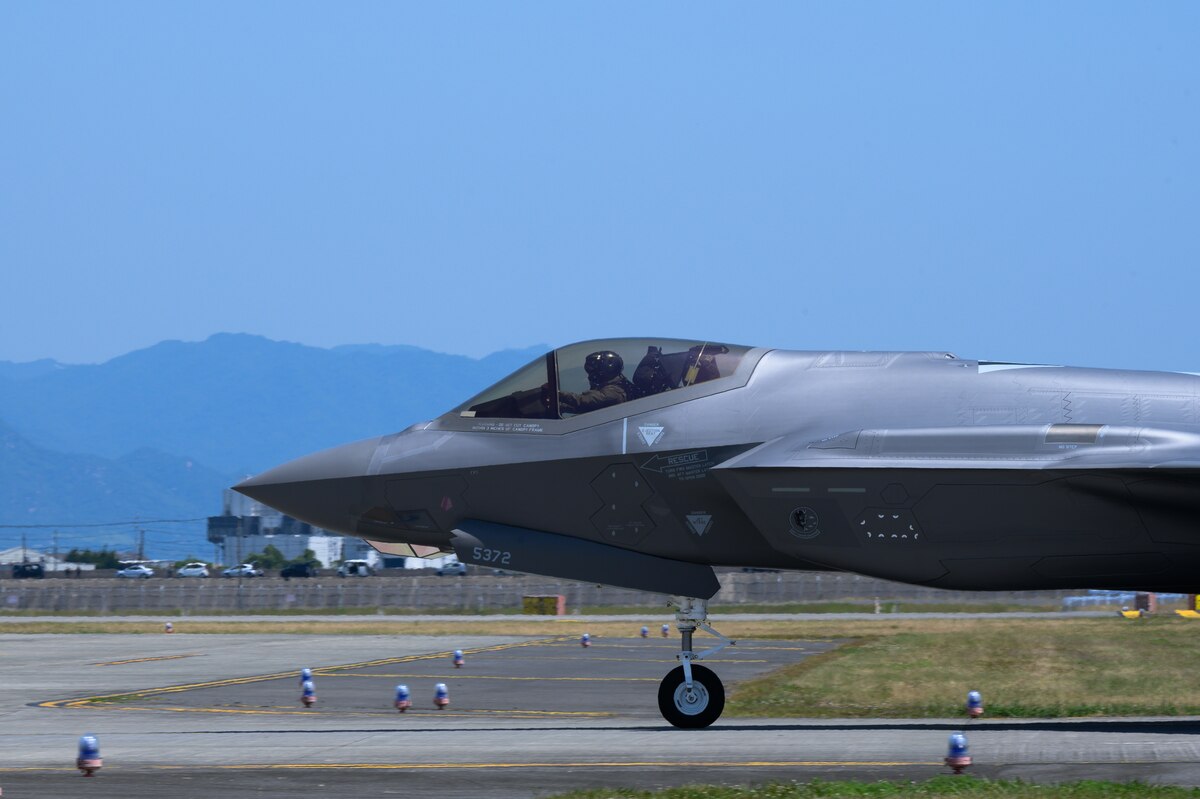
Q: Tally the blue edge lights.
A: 12